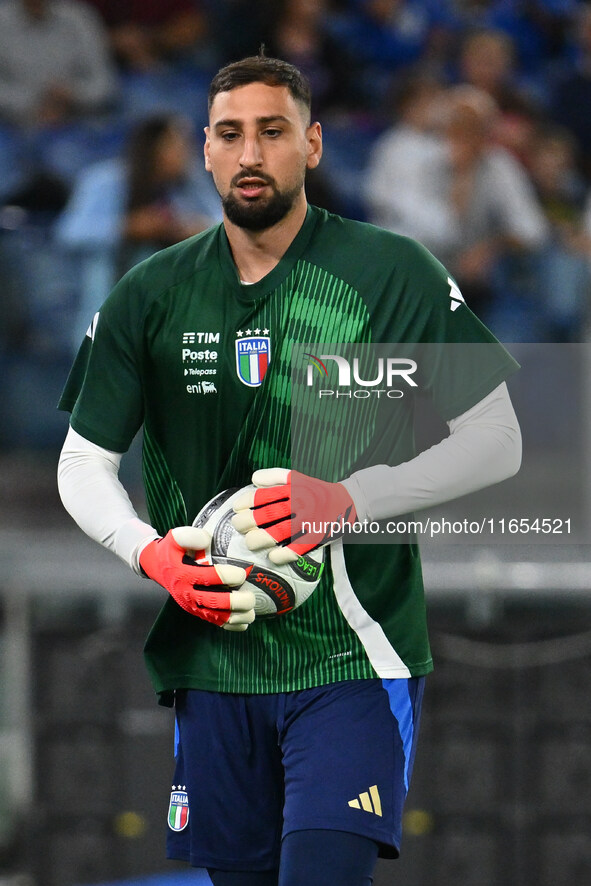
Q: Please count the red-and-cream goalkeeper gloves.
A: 2